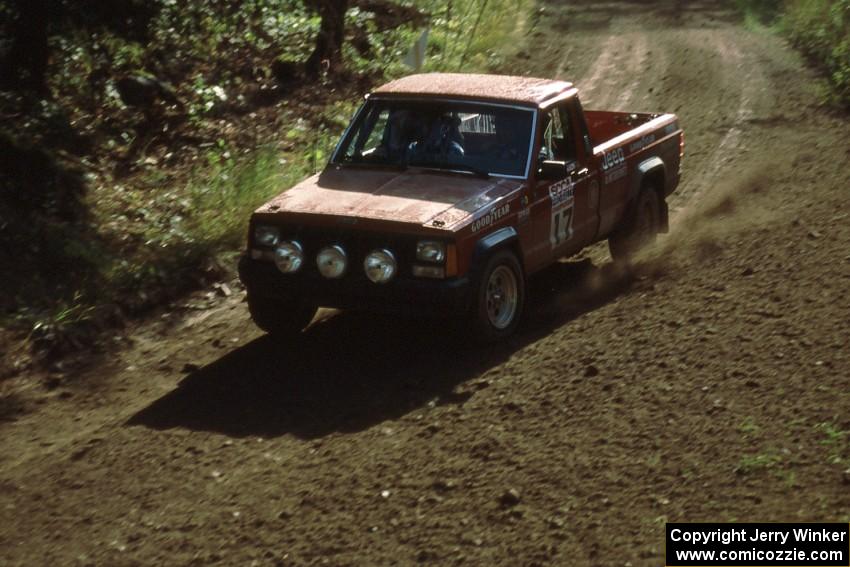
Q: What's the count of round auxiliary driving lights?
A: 3